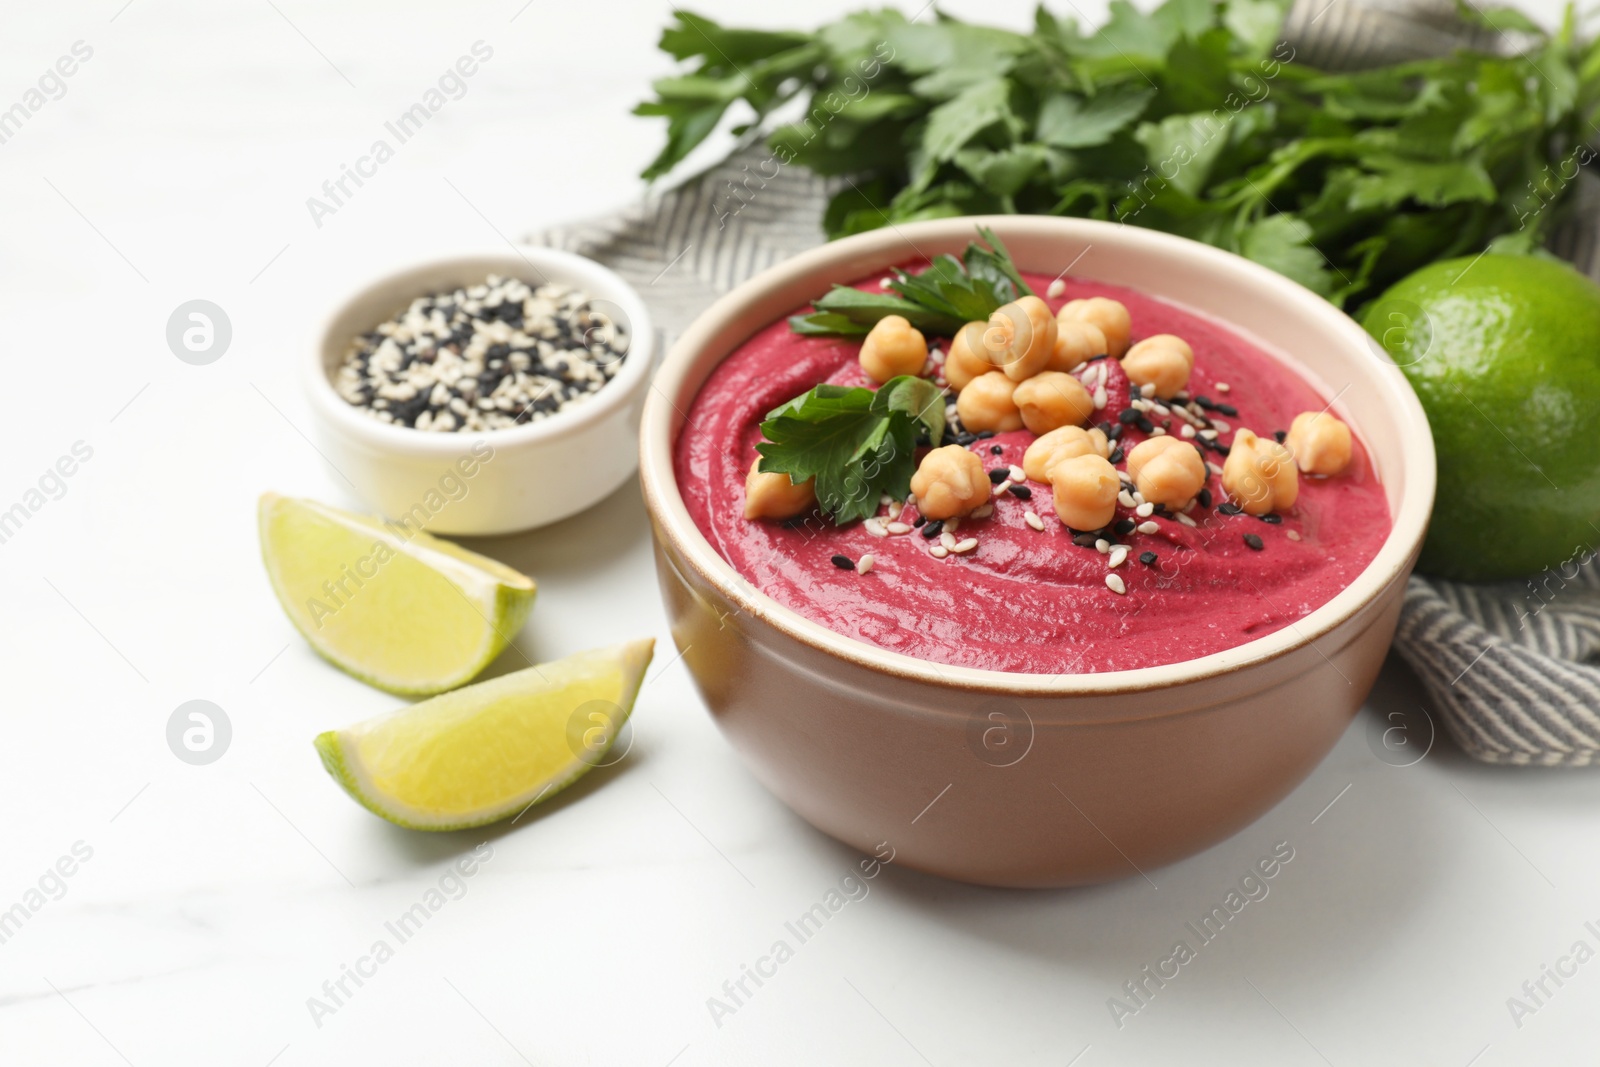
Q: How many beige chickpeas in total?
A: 15